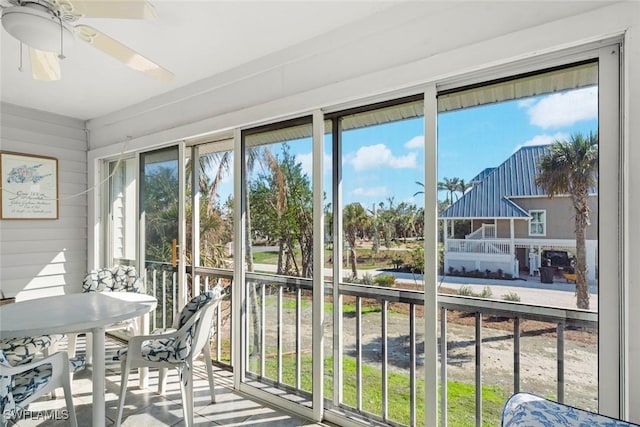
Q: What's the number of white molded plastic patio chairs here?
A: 4